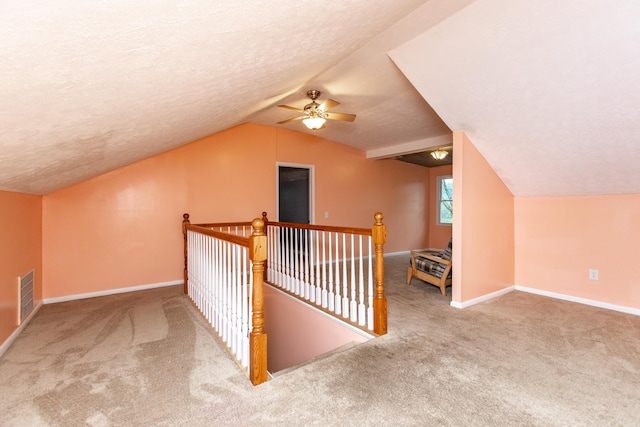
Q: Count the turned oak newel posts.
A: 4